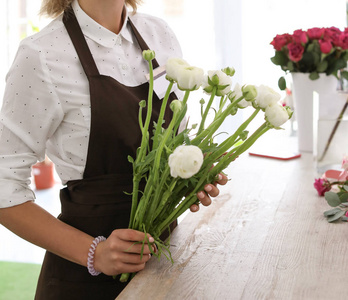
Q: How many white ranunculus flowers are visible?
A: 7